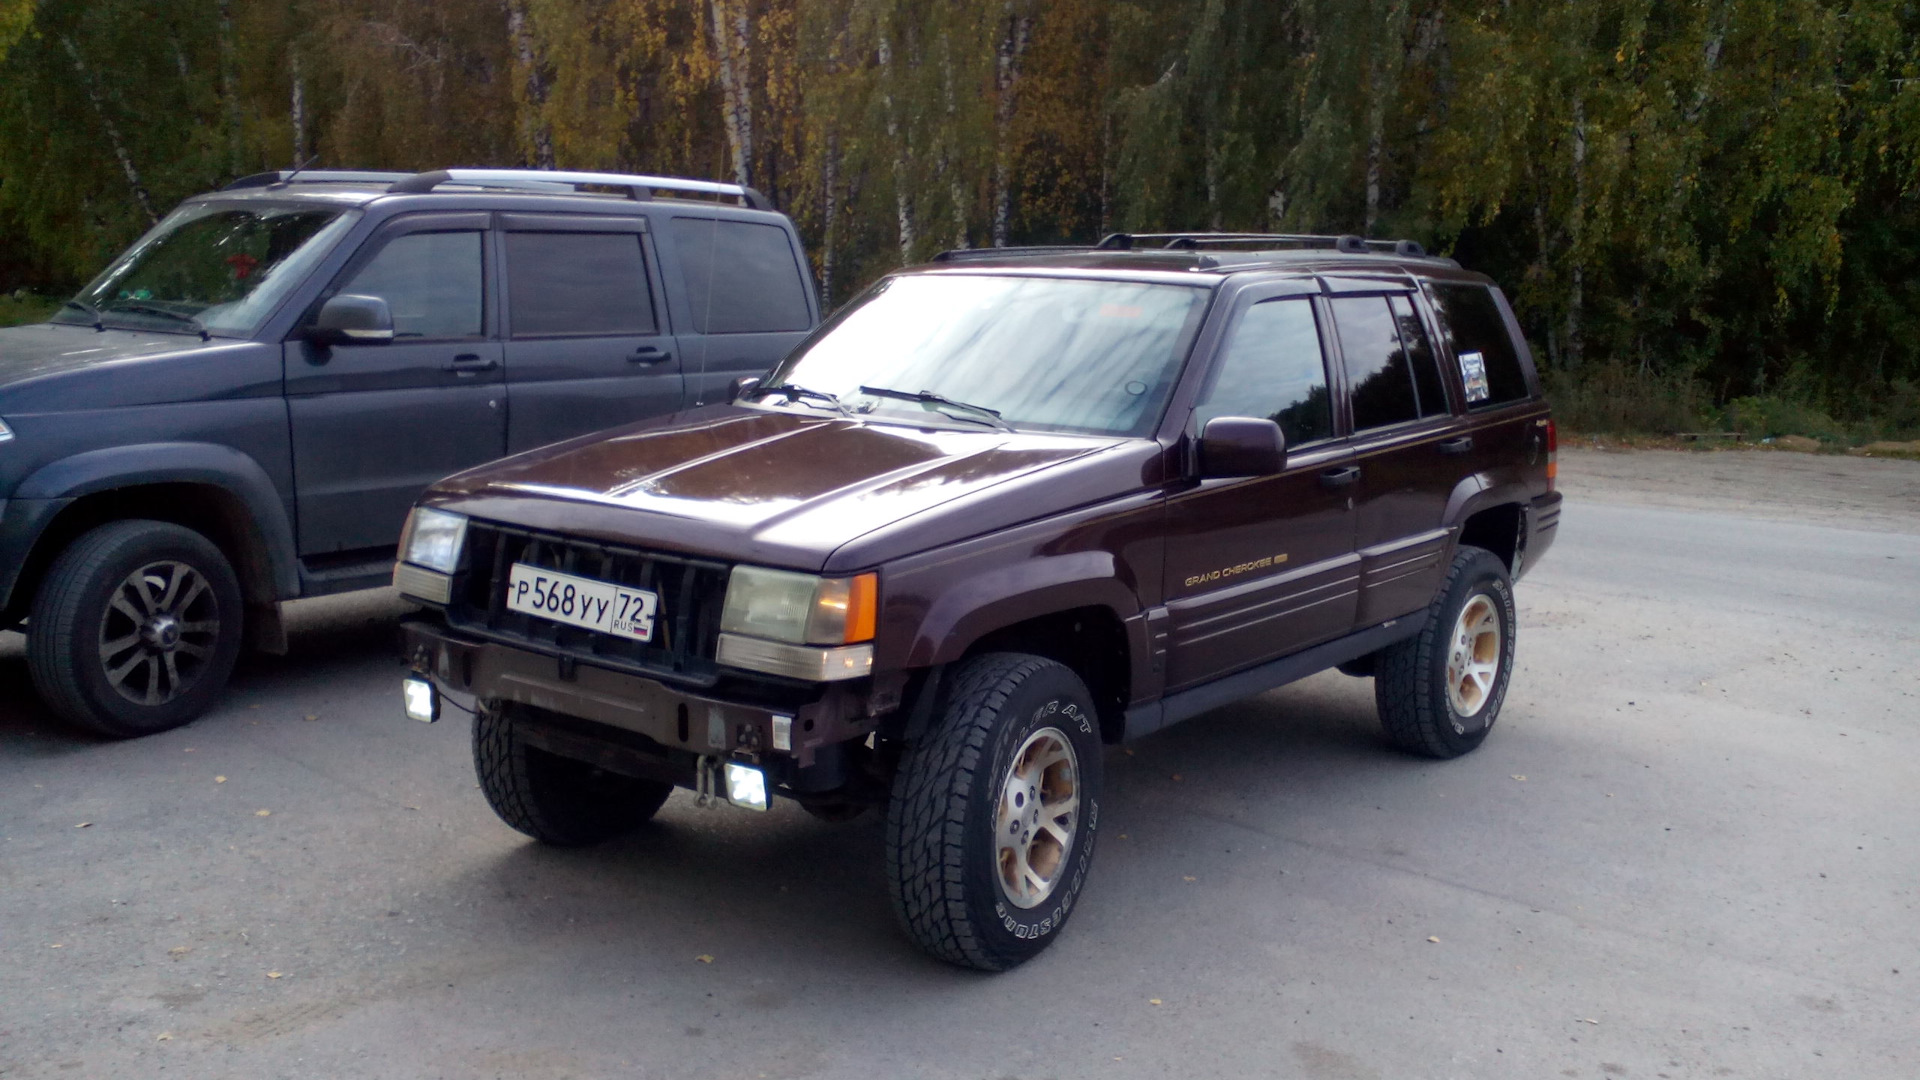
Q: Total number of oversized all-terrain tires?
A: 3